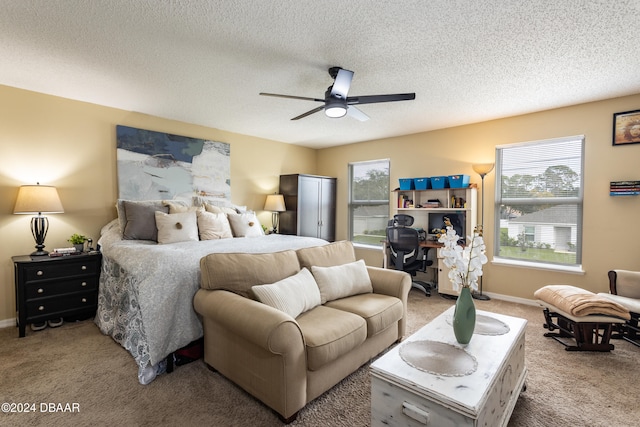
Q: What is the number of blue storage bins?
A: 4